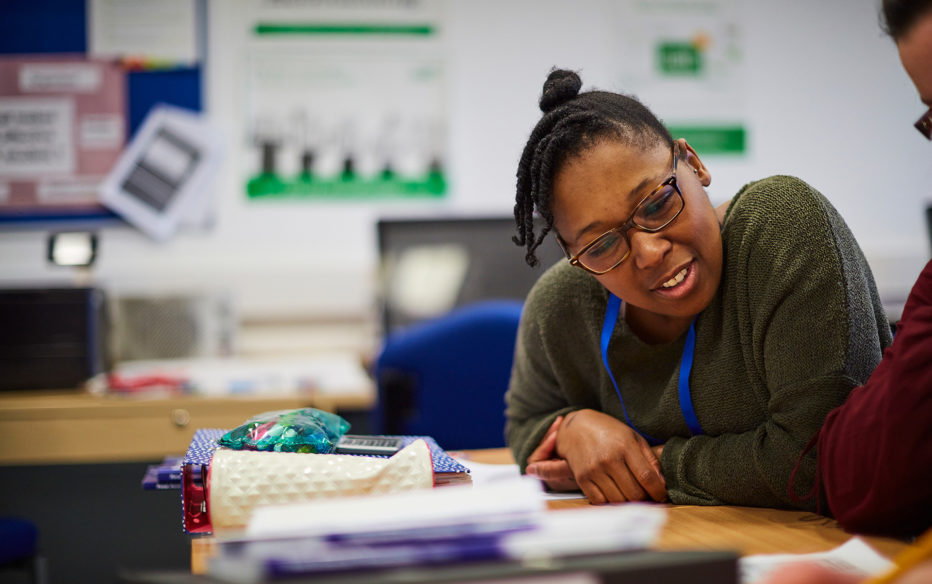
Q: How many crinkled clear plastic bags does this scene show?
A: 1